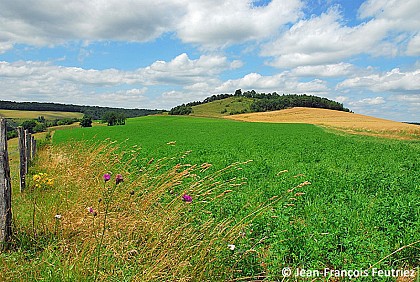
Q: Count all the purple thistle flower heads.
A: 4